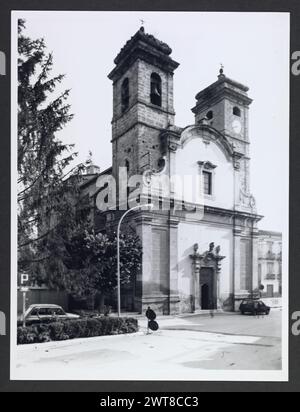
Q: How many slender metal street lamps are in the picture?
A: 1